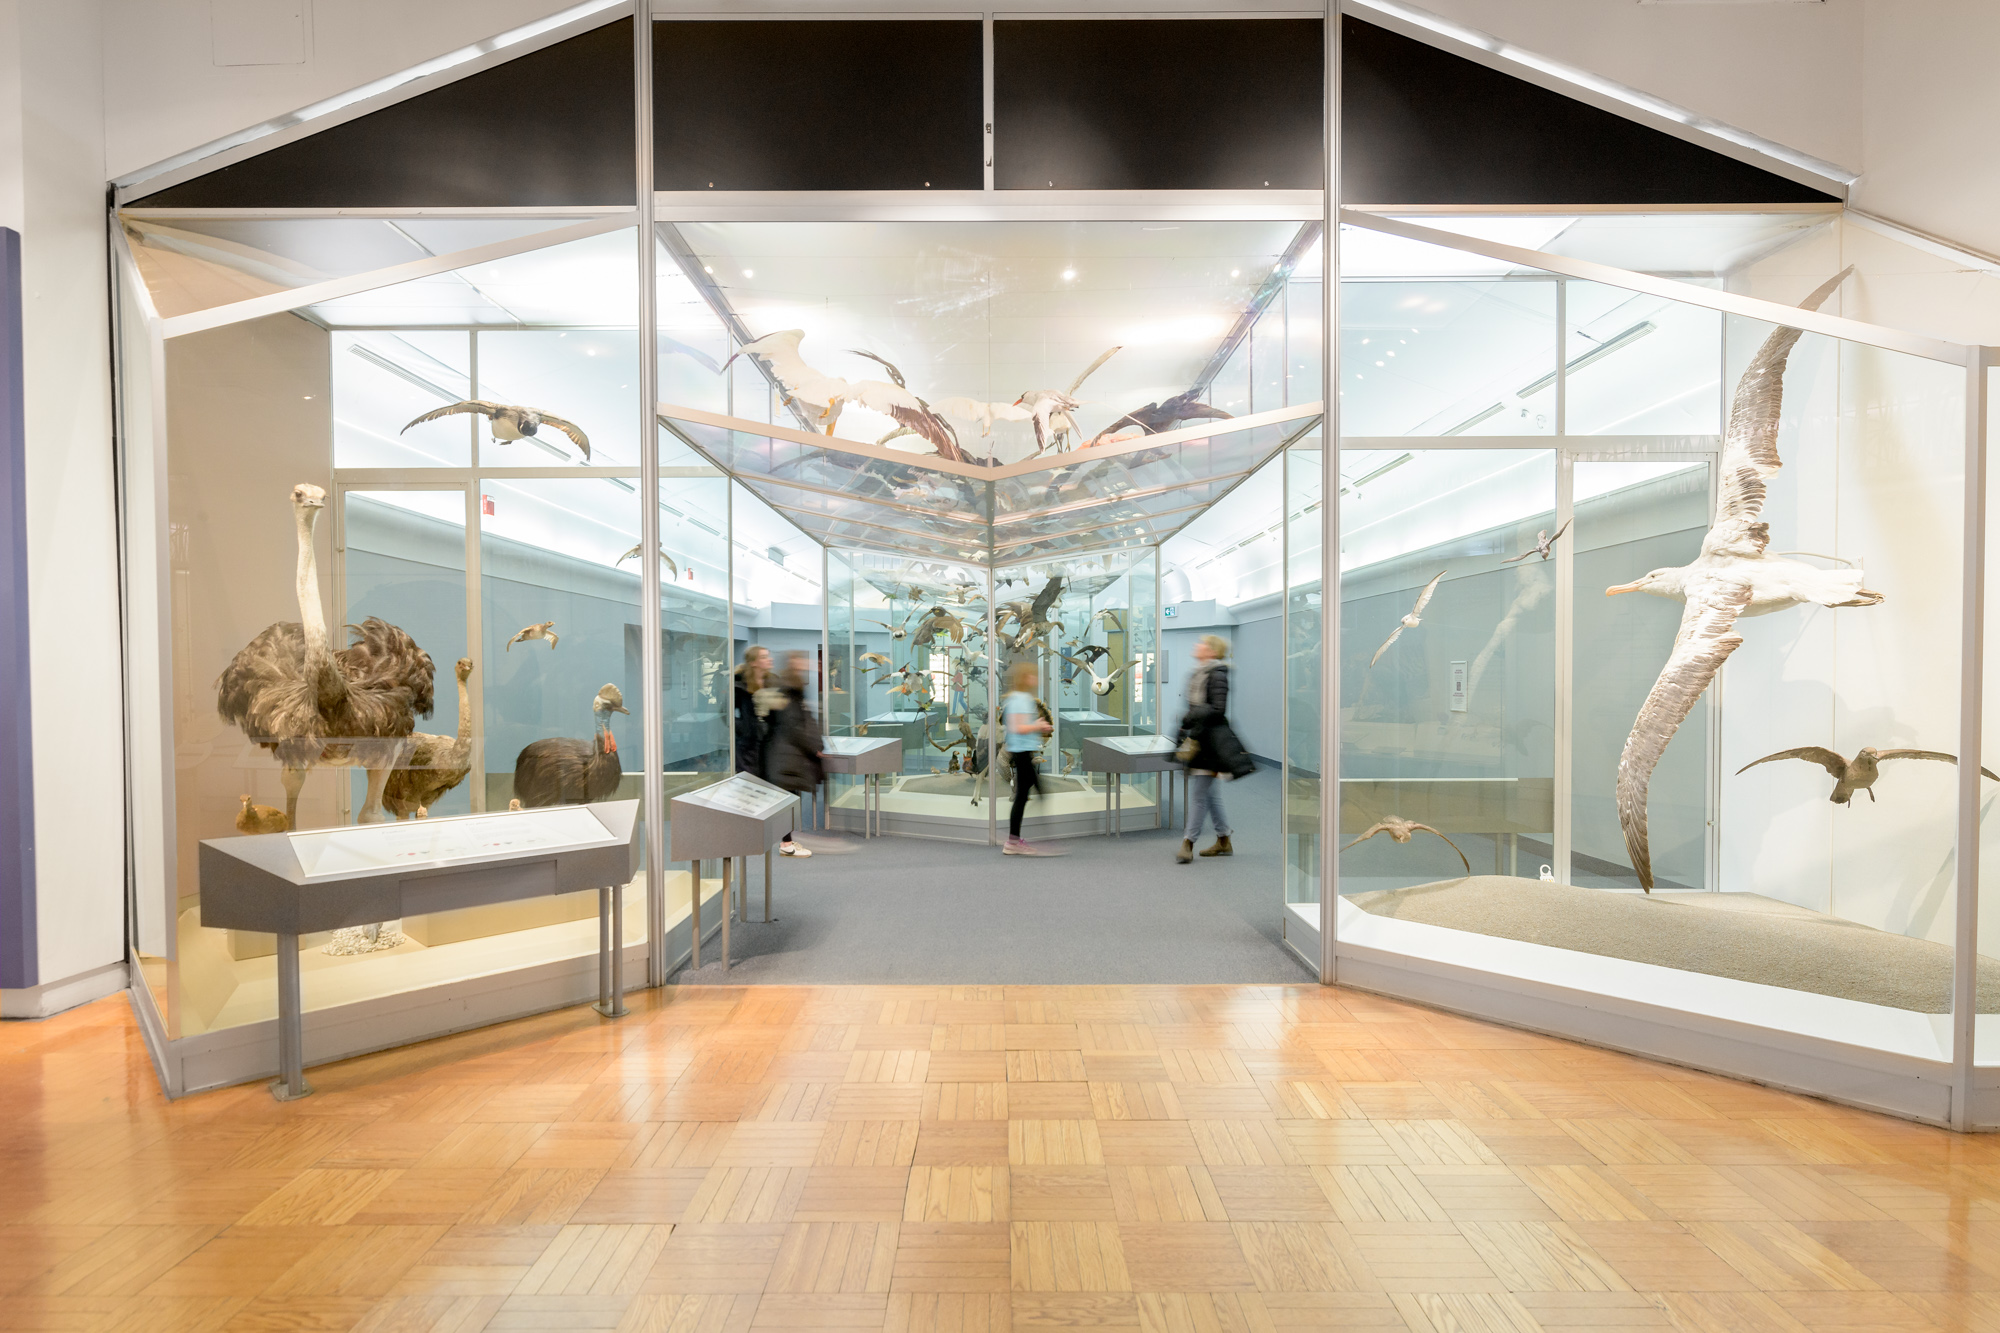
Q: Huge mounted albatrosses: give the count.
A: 1